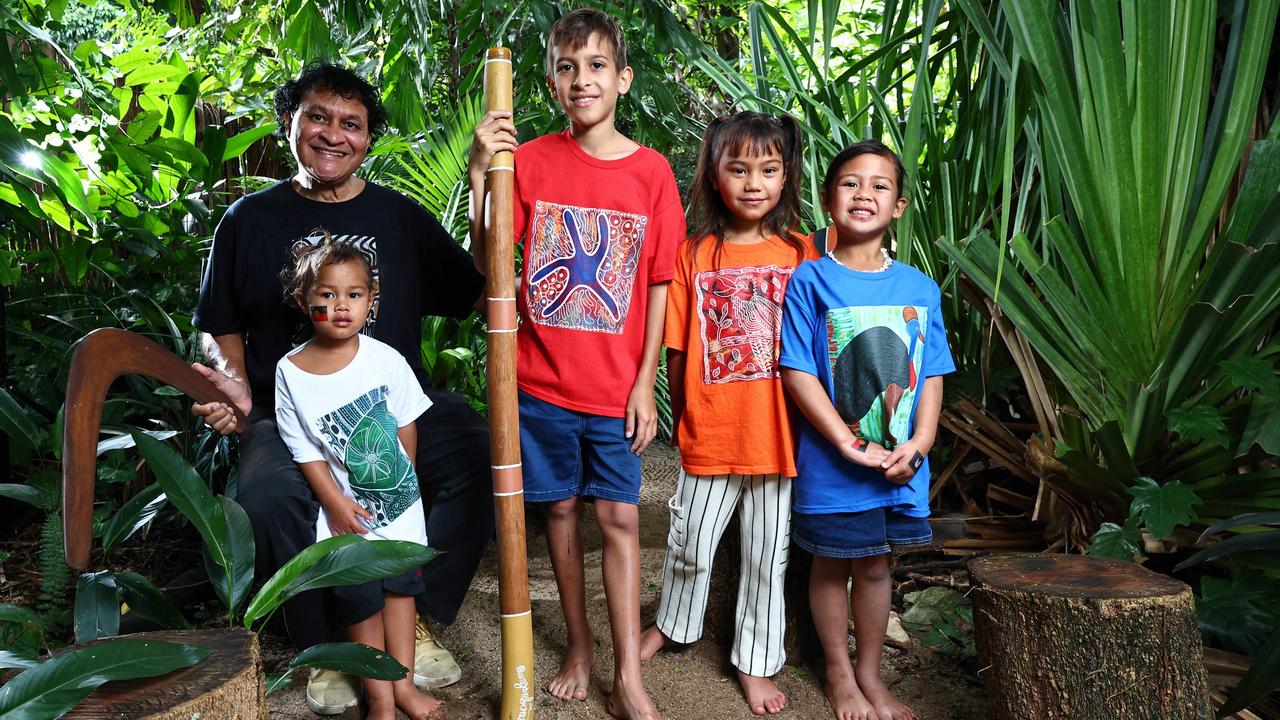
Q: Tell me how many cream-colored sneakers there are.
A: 2